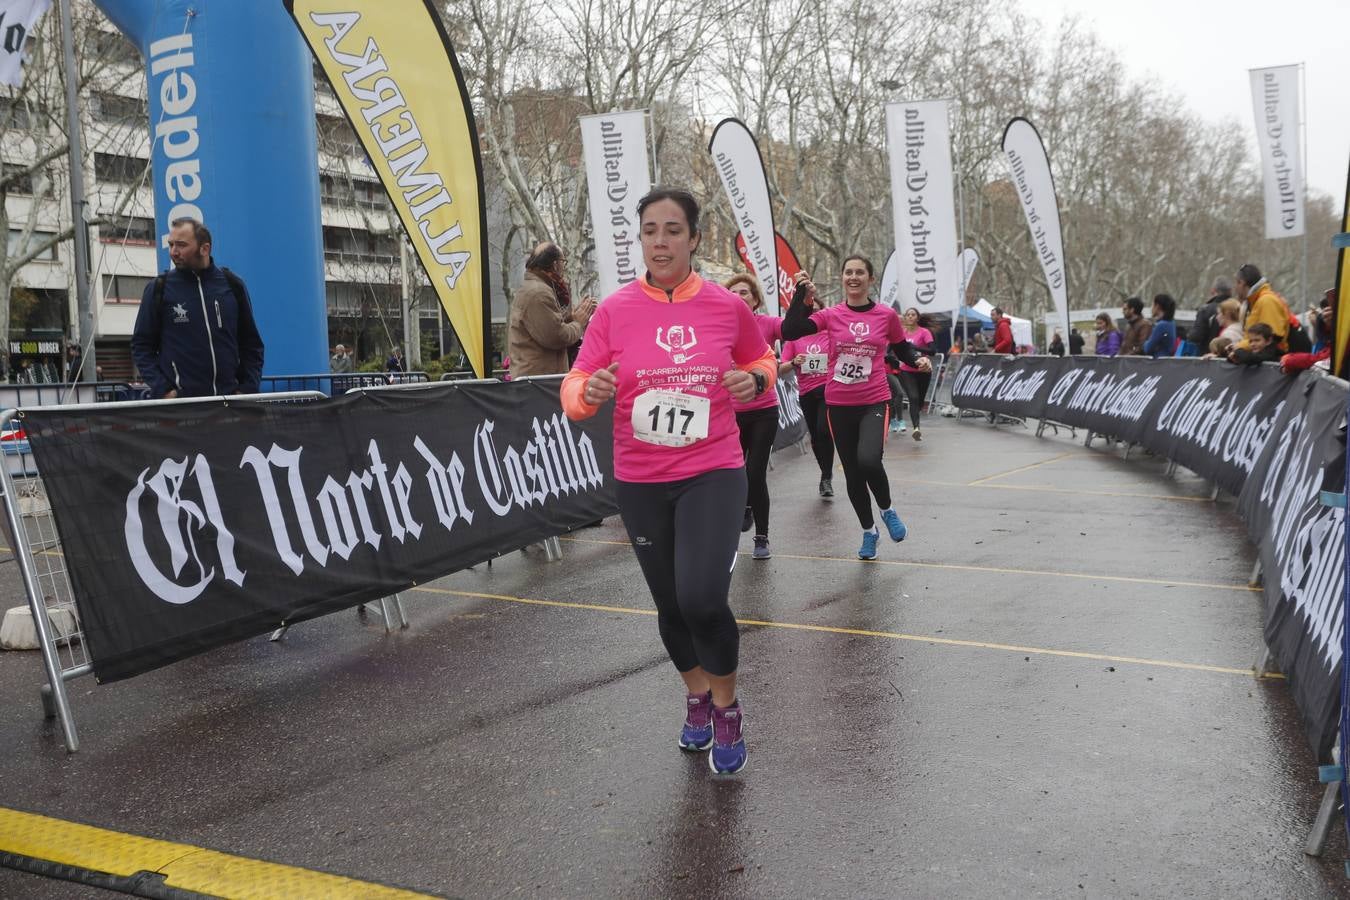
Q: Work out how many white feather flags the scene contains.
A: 4